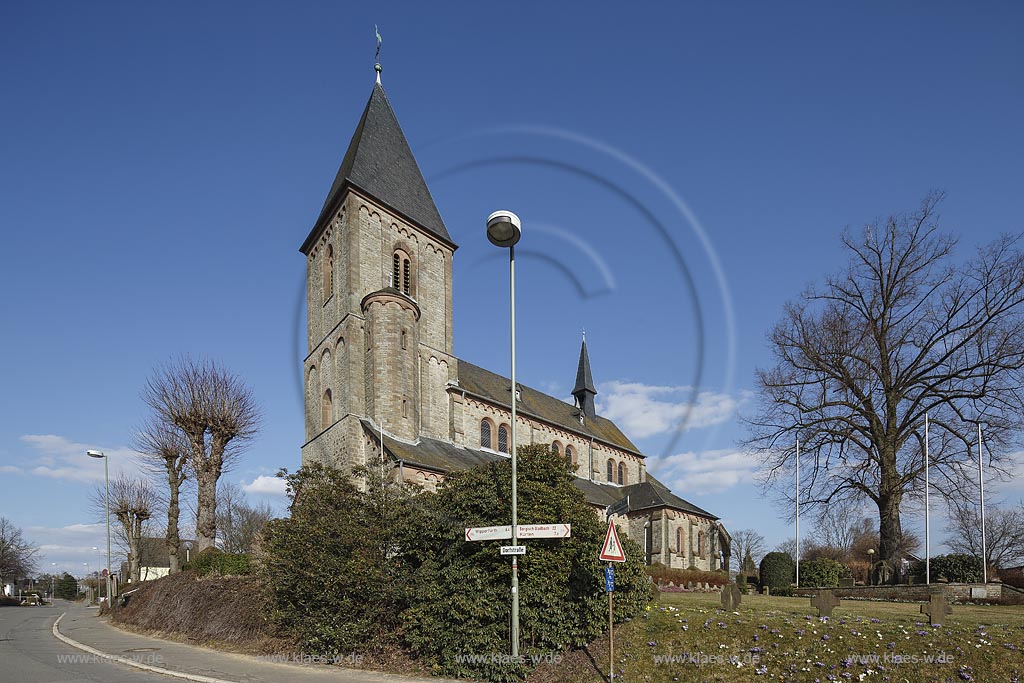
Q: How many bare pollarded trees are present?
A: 3